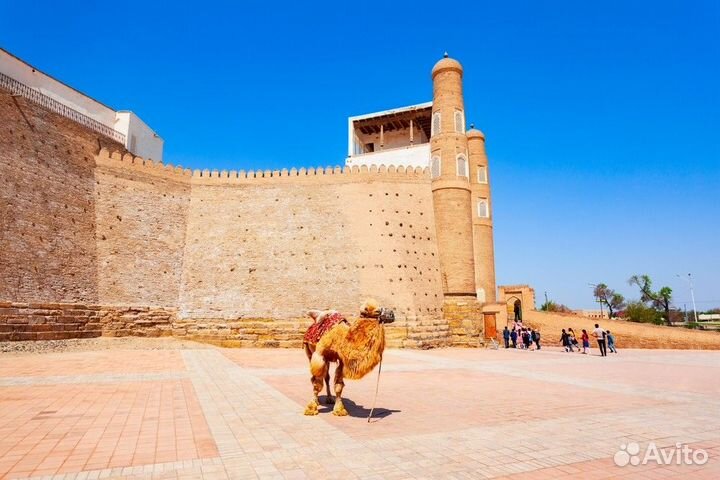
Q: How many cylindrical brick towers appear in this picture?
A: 2